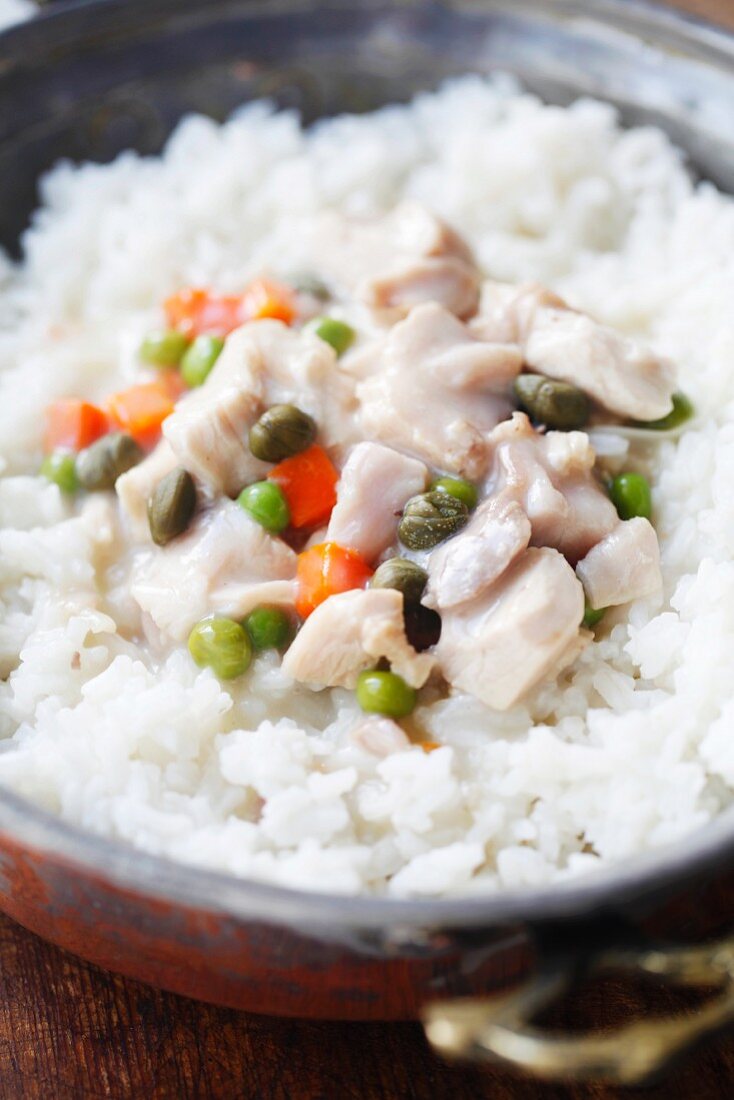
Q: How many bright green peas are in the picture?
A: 12